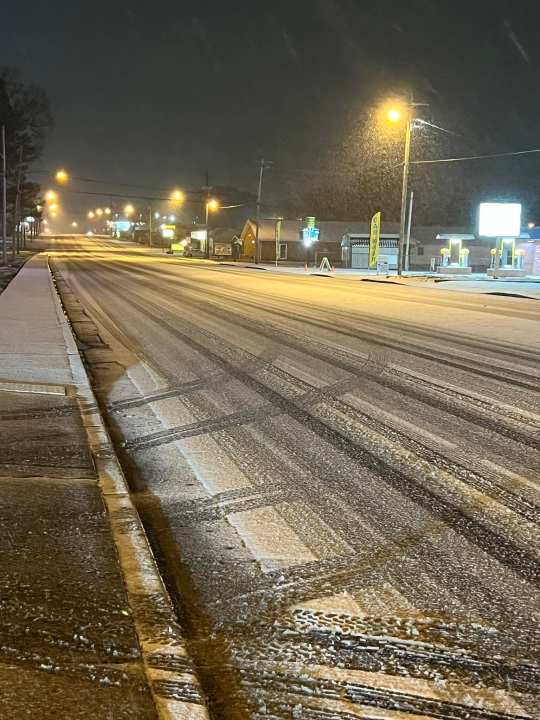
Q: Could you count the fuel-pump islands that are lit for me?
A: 2